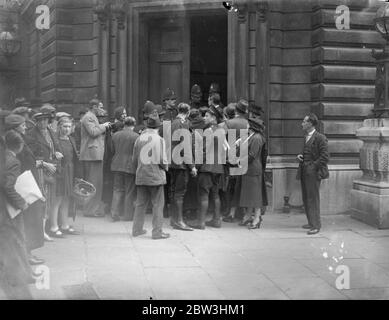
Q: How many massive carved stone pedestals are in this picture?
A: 1